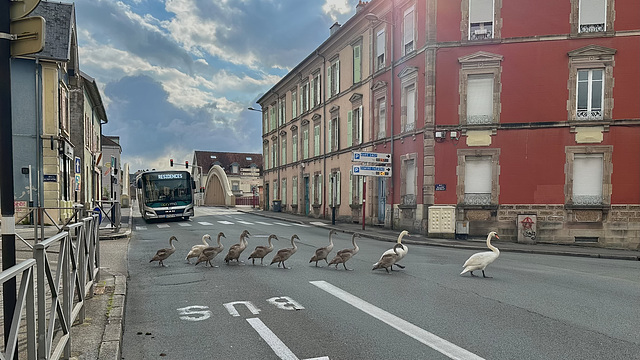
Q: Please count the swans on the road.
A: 12